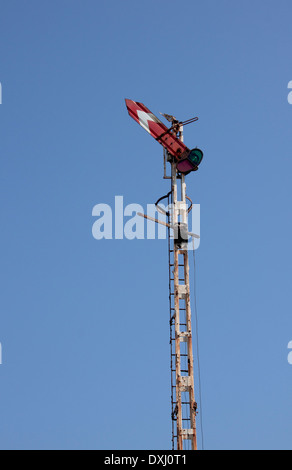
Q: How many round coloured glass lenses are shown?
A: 2